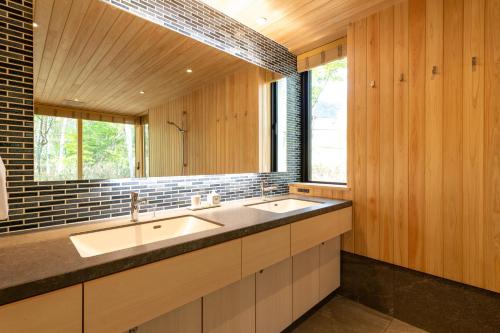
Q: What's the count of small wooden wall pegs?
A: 4